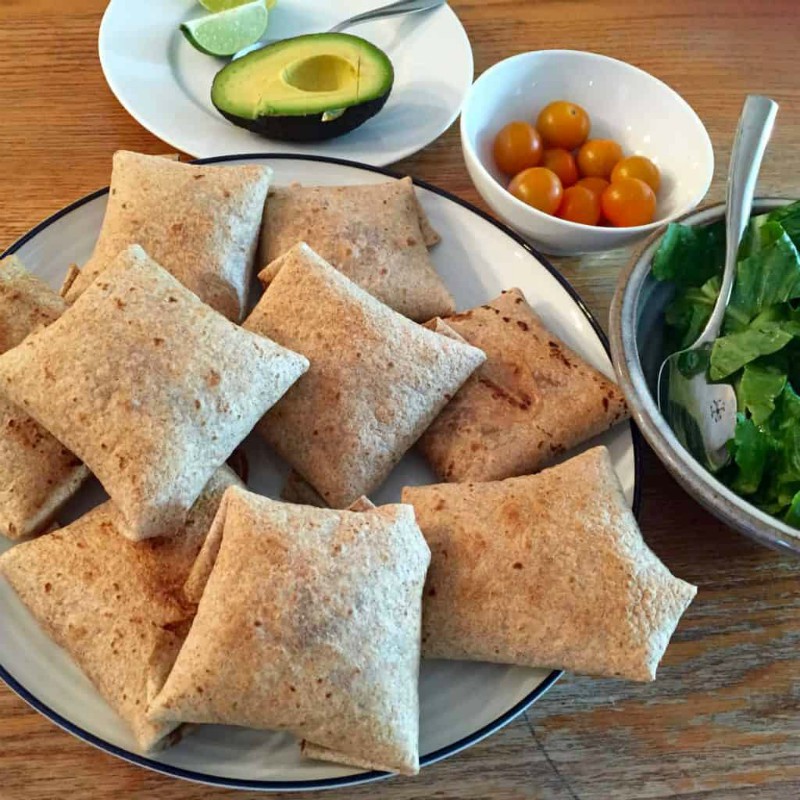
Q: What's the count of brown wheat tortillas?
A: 9